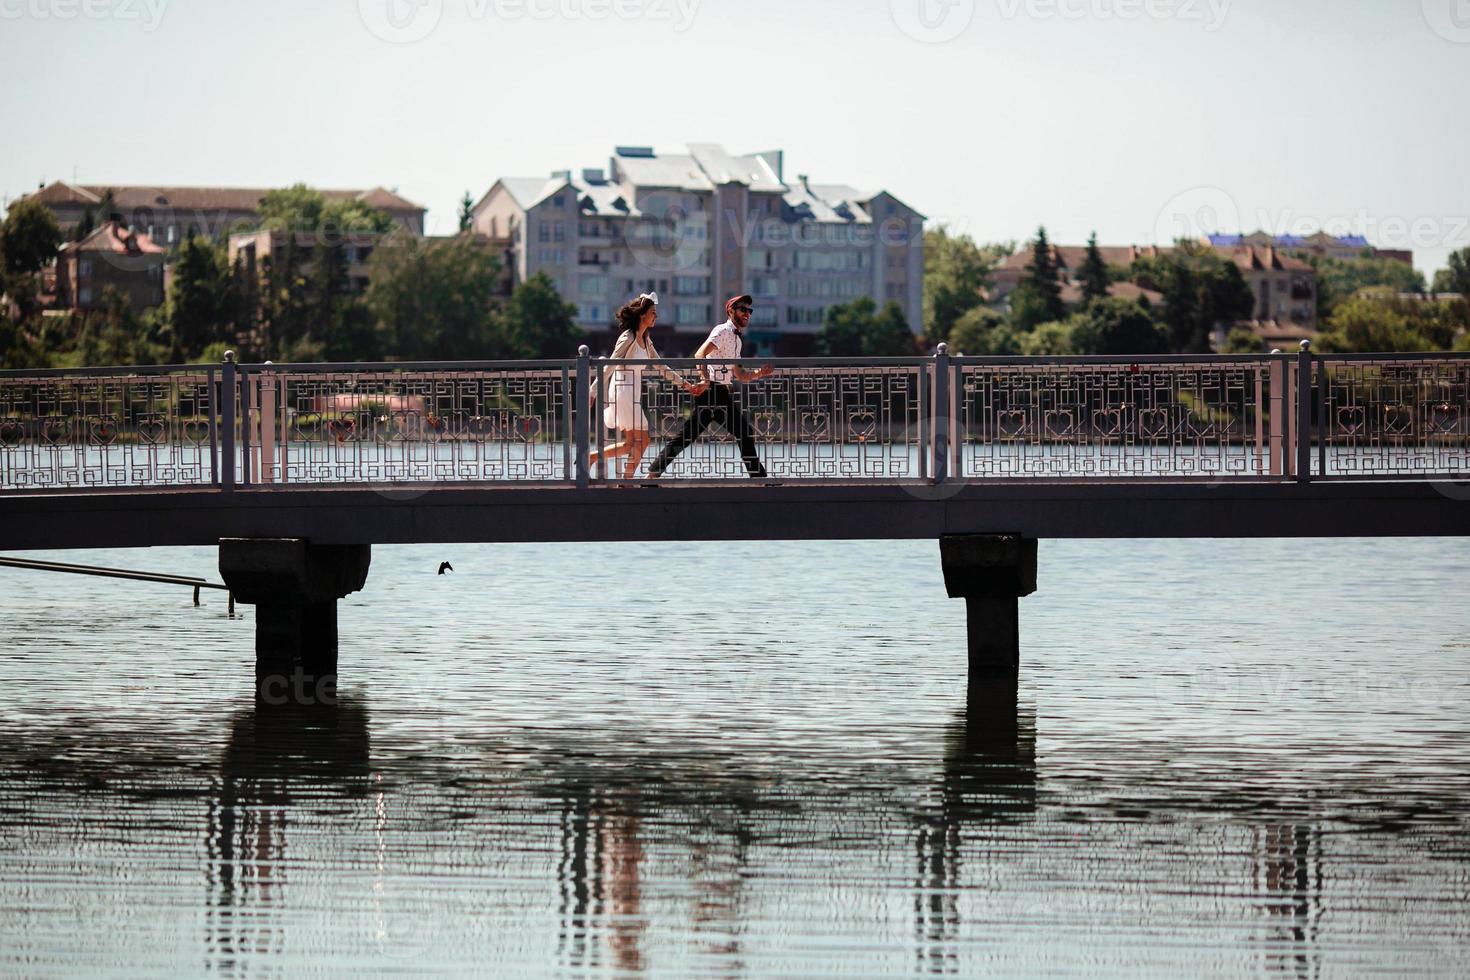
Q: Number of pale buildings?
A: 1